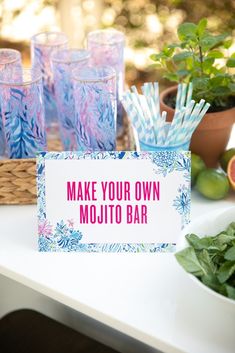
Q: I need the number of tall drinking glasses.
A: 6